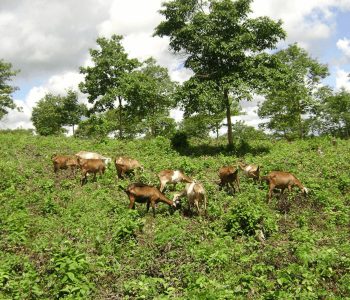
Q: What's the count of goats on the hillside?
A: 10